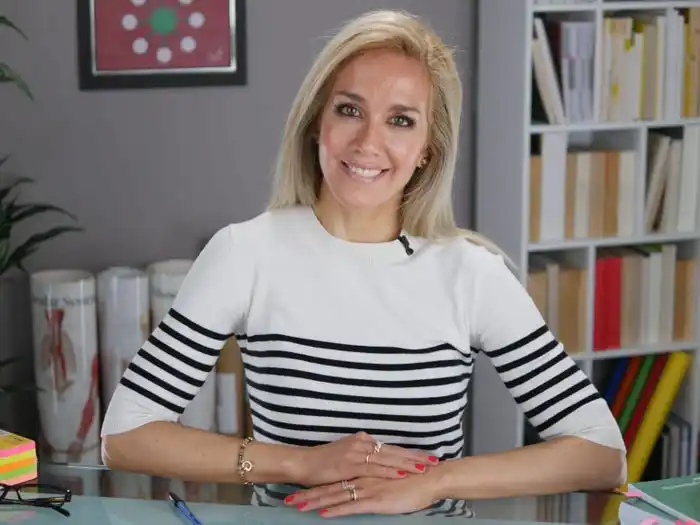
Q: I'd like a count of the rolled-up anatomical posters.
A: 3